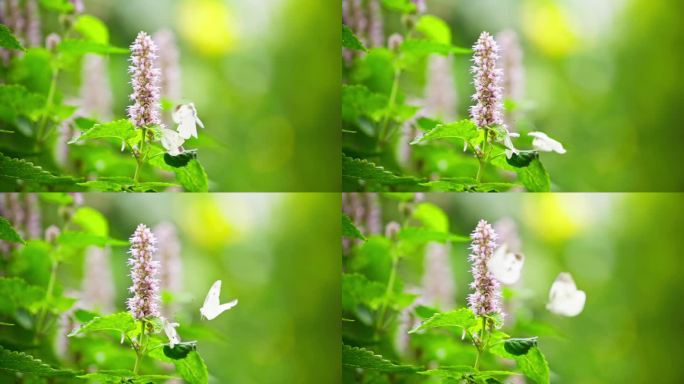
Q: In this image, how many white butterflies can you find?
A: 8